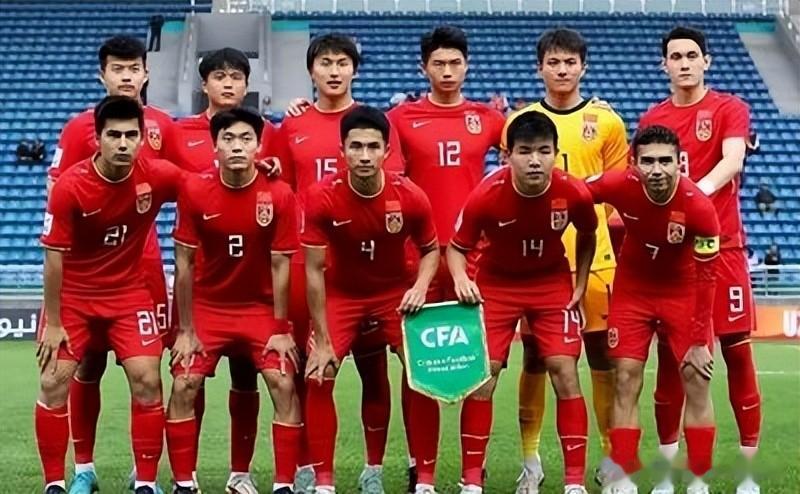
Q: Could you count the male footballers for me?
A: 11